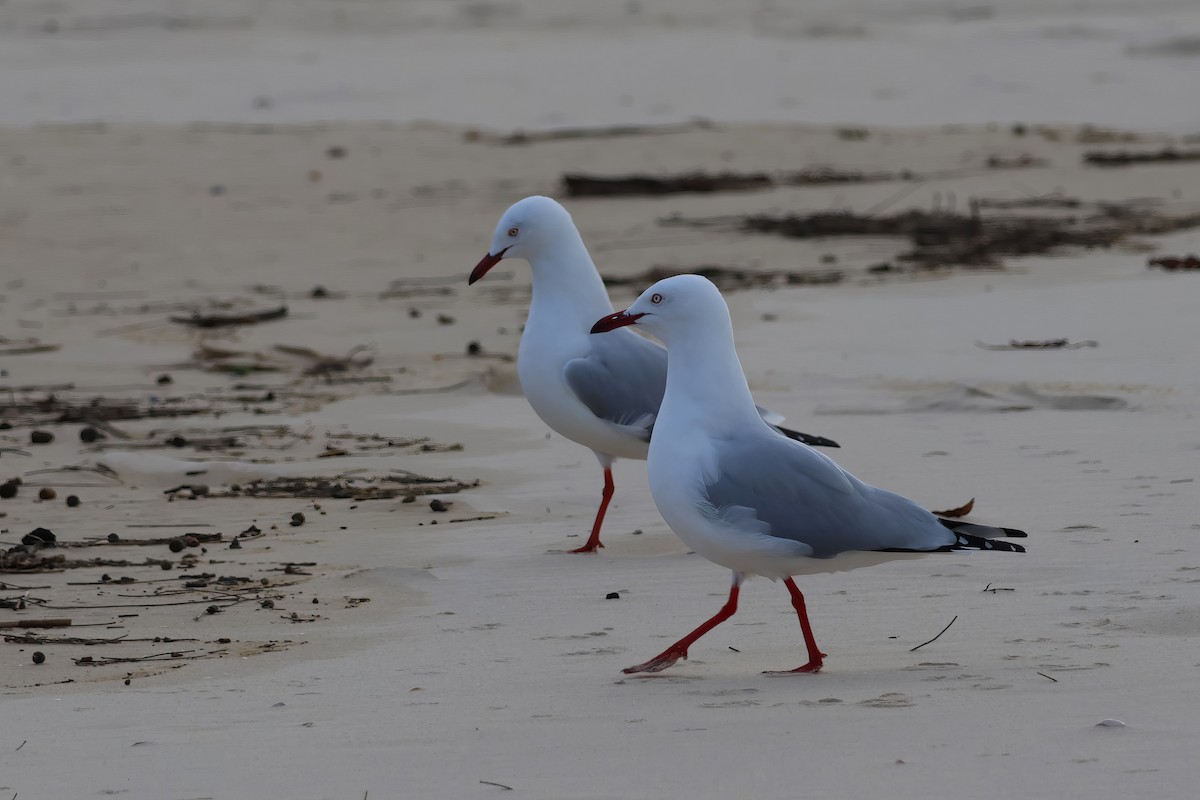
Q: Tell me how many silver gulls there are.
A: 2